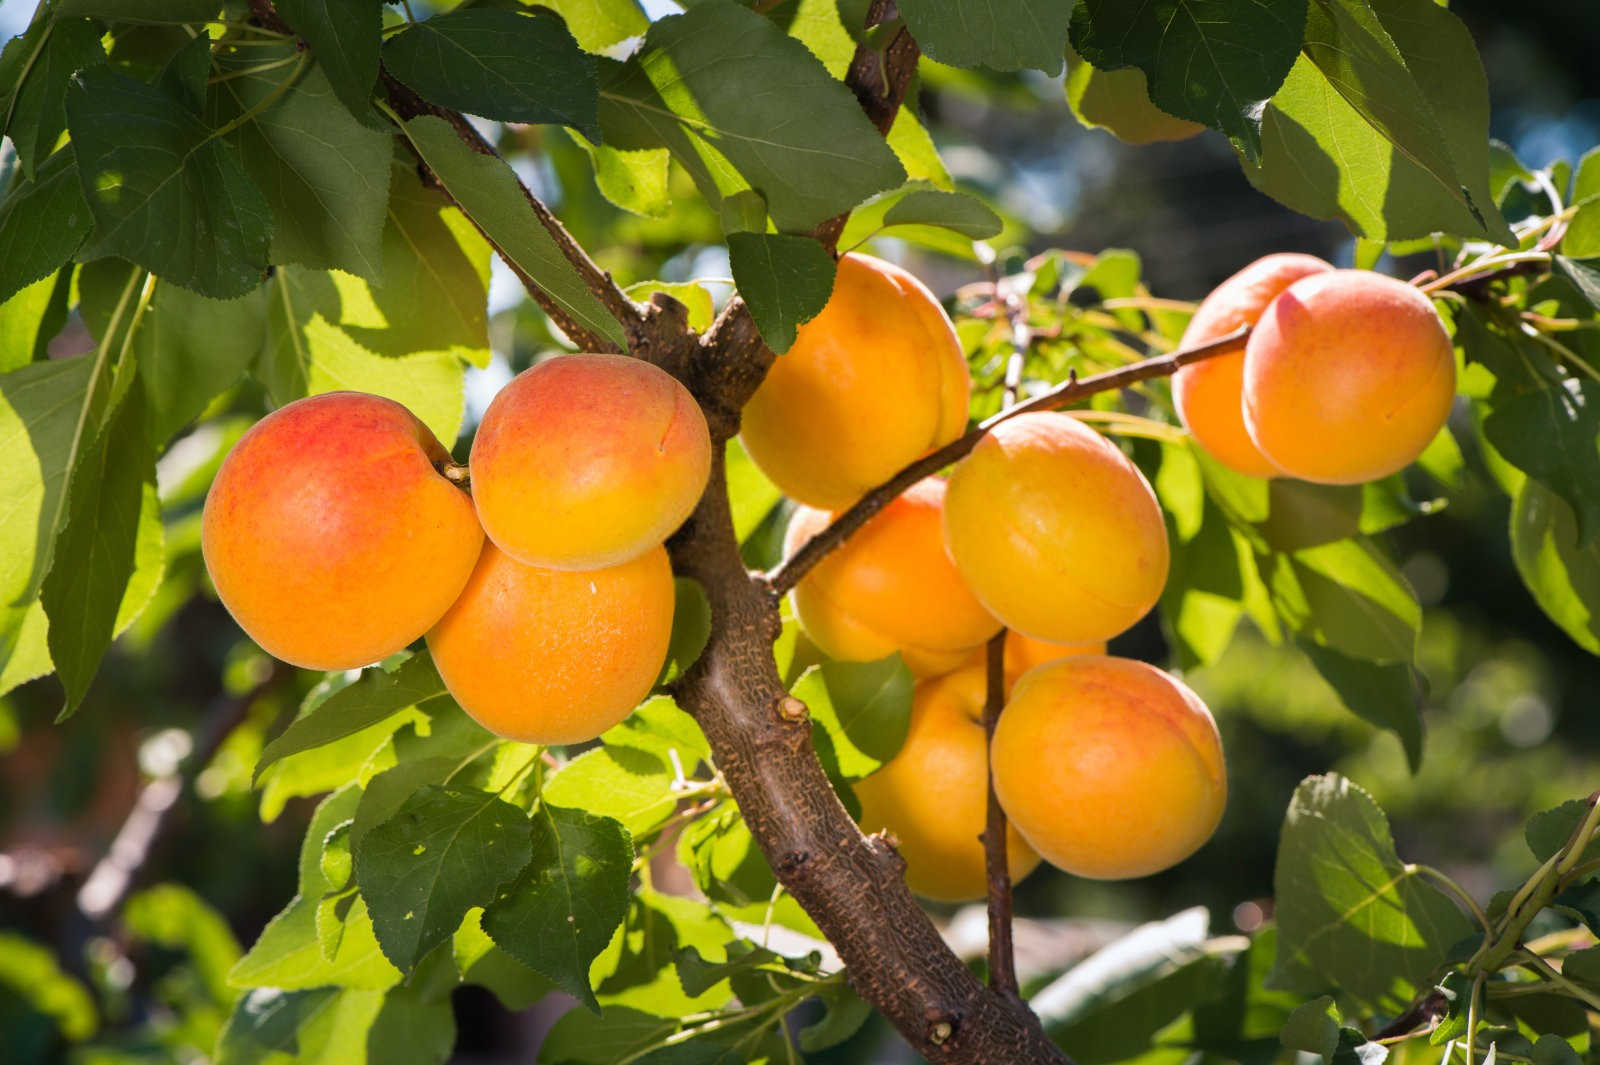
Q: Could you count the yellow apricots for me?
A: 11